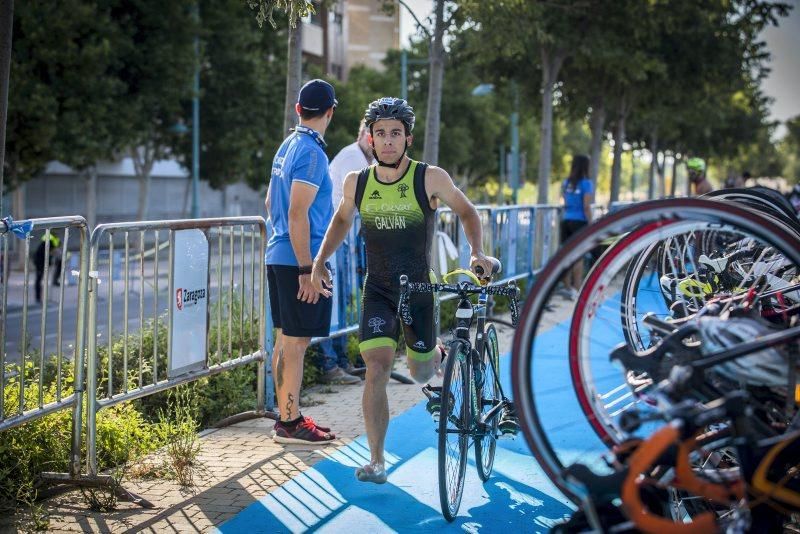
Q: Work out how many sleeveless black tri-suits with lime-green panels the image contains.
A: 1